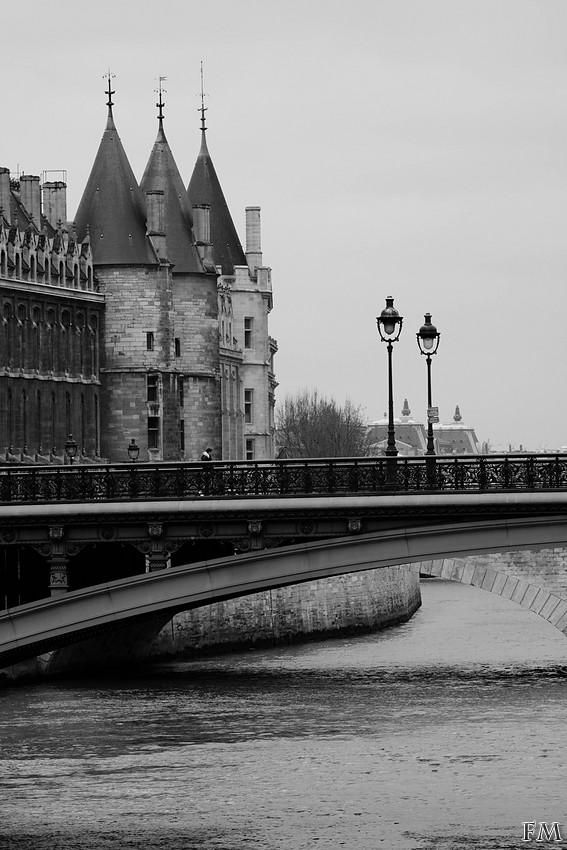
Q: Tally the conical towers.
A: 3